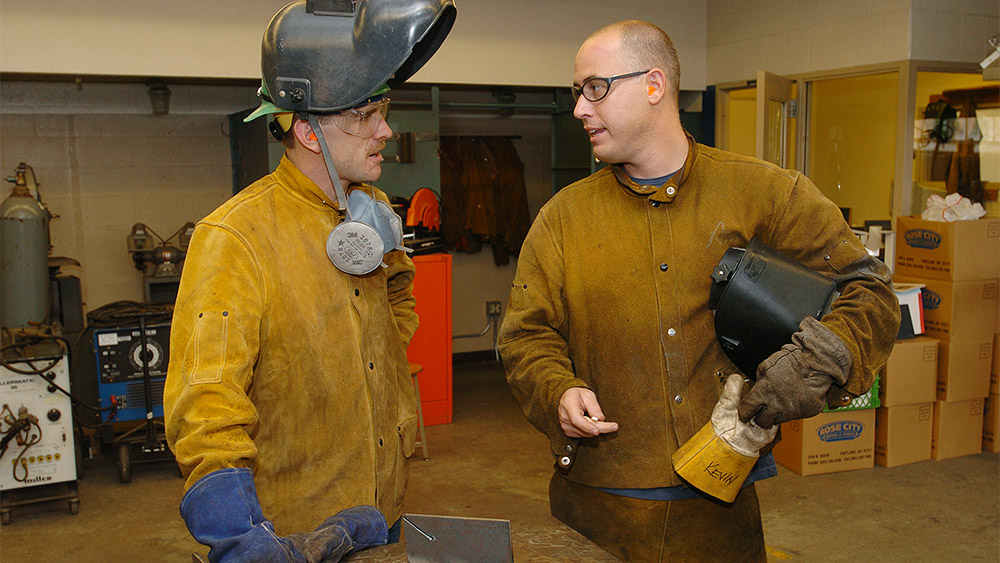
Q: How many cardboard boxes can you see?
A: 9